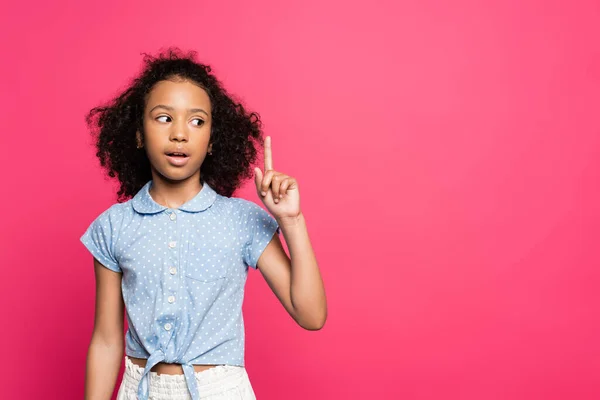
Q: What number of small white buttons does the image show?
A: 5